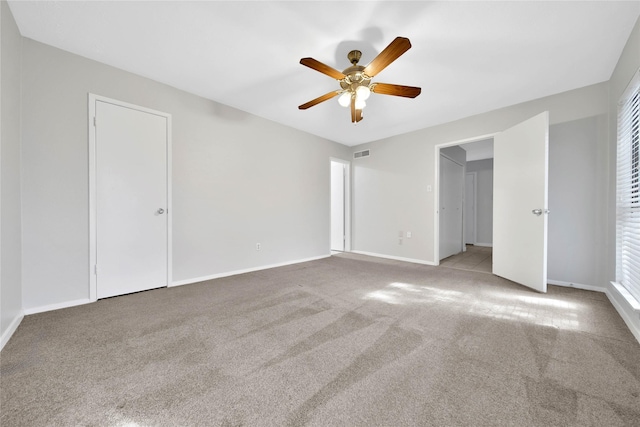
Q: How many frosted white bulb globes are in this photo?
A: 3